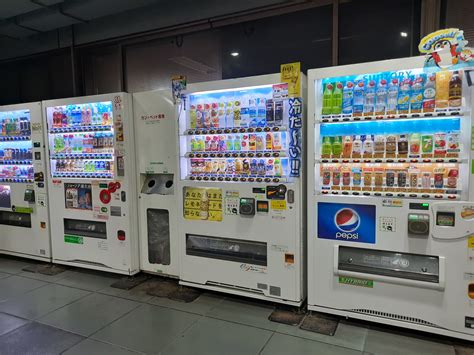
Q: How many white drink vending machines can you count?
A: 4